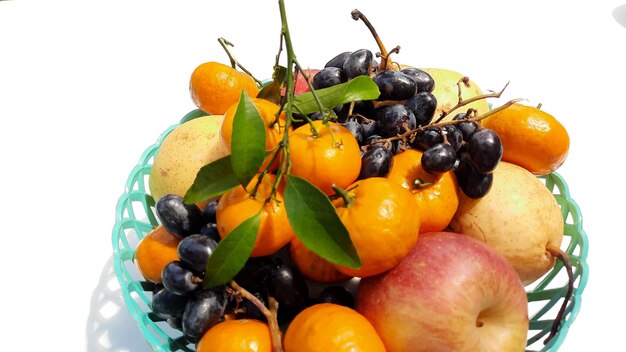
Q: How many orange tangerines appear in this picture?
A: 11